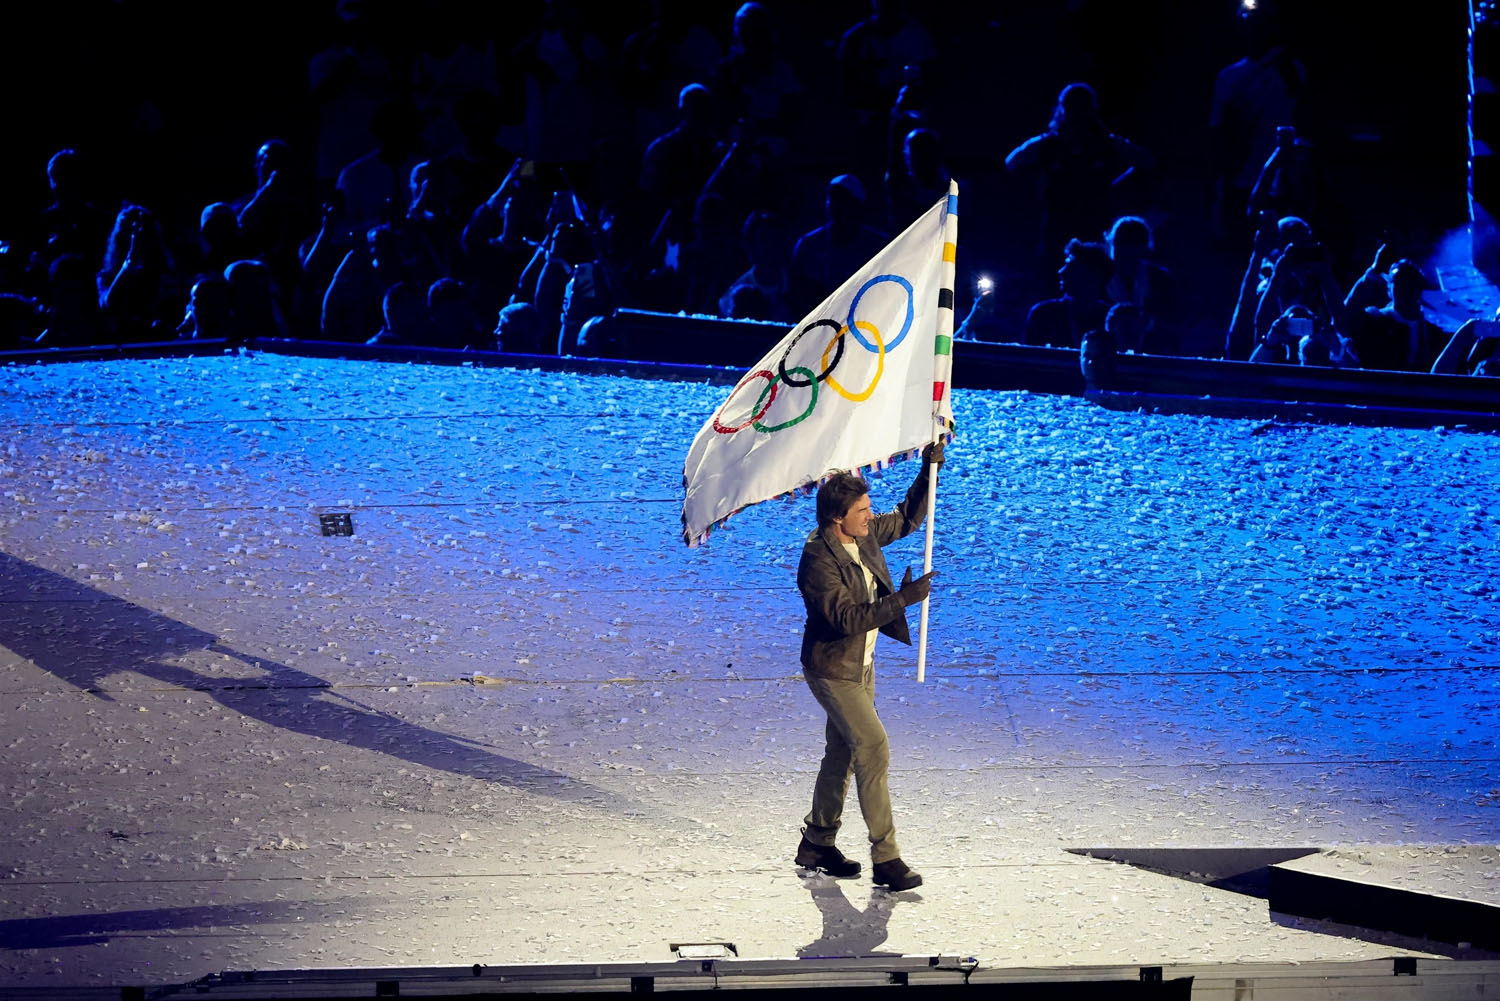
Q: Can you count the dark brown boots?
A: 2